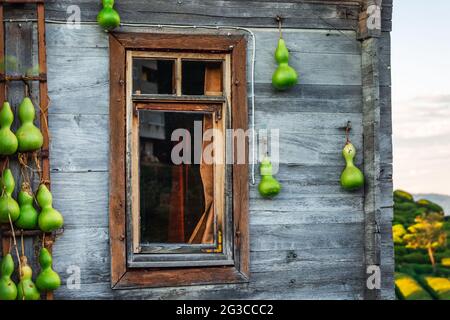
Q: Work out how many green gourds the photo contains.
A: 12